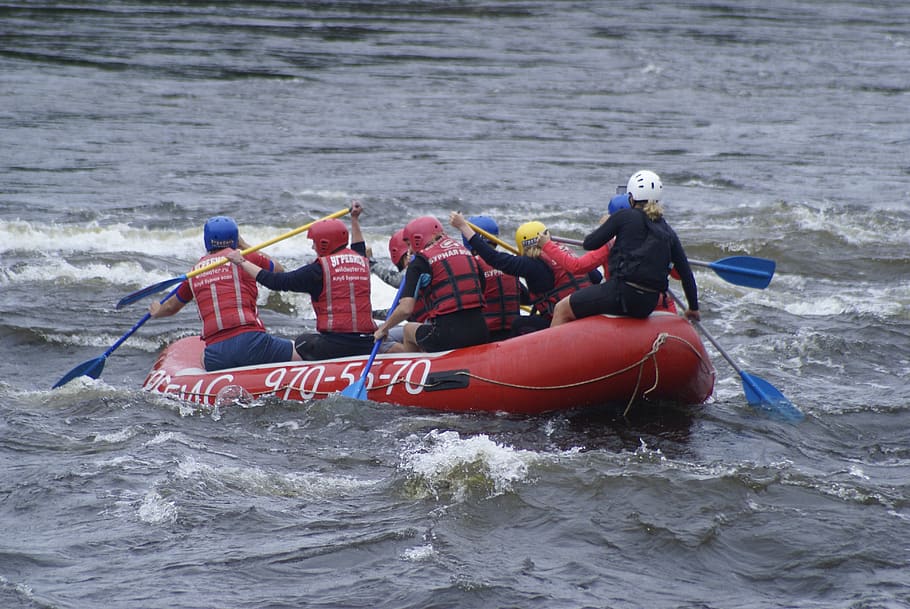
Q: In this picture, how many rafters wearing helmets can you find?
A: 8